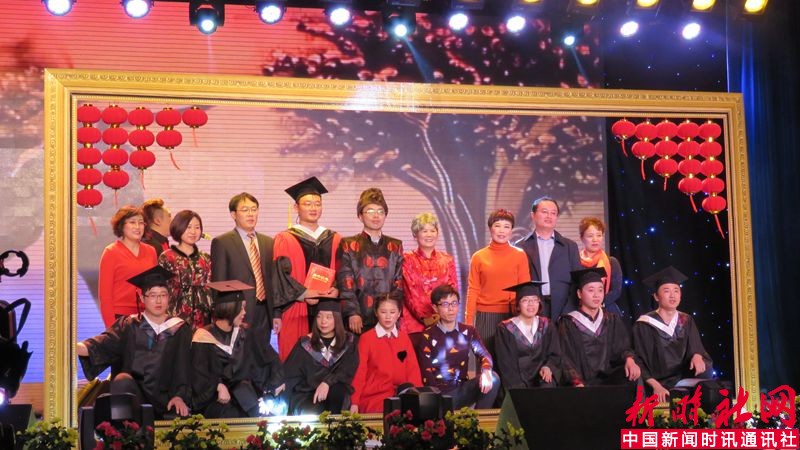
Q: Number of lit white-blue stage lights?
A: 11